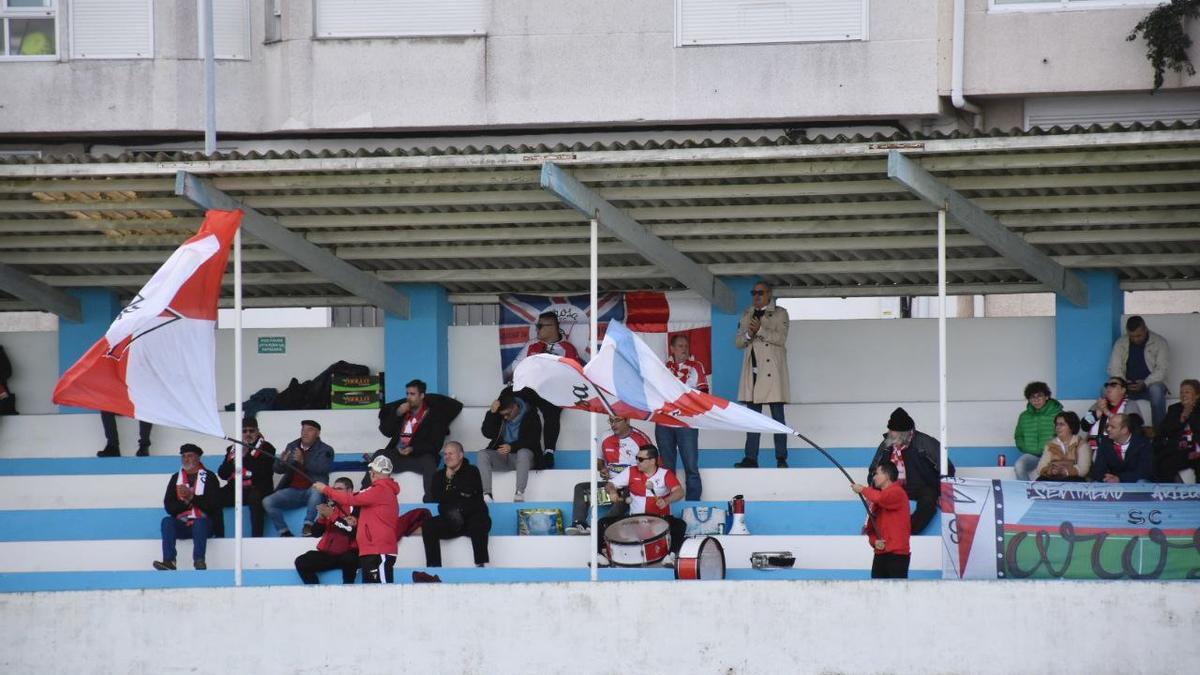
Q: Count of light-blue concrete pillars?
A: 4